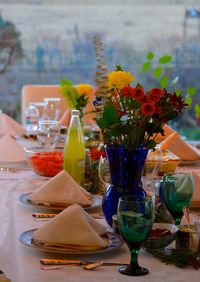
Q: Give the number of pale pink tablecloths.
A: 1